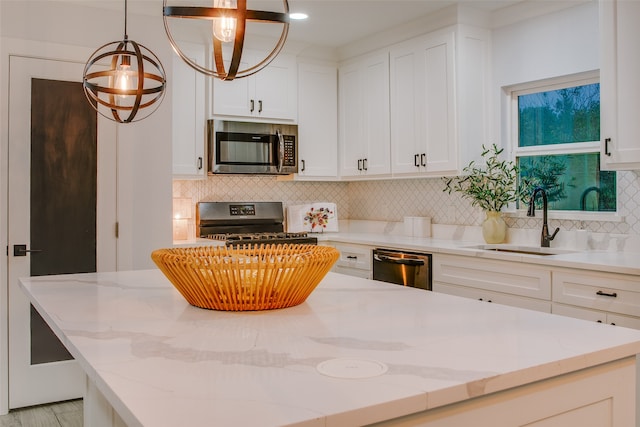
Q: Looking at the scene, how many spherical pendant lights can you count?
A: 2